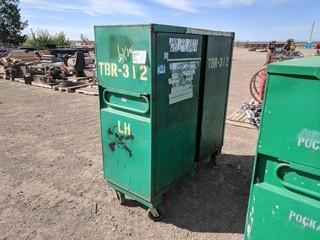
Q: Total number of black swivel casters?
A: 3